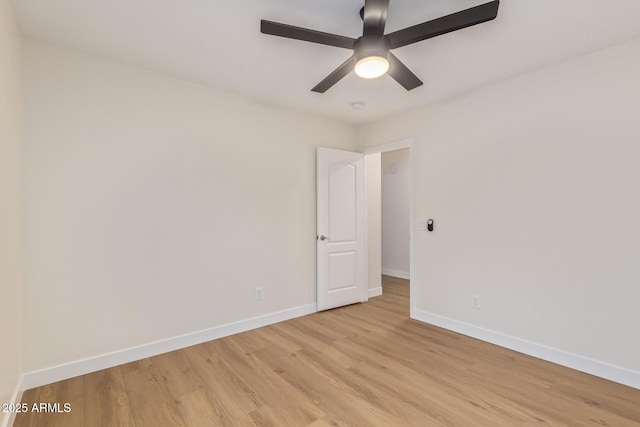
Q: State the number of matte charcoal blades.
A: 5